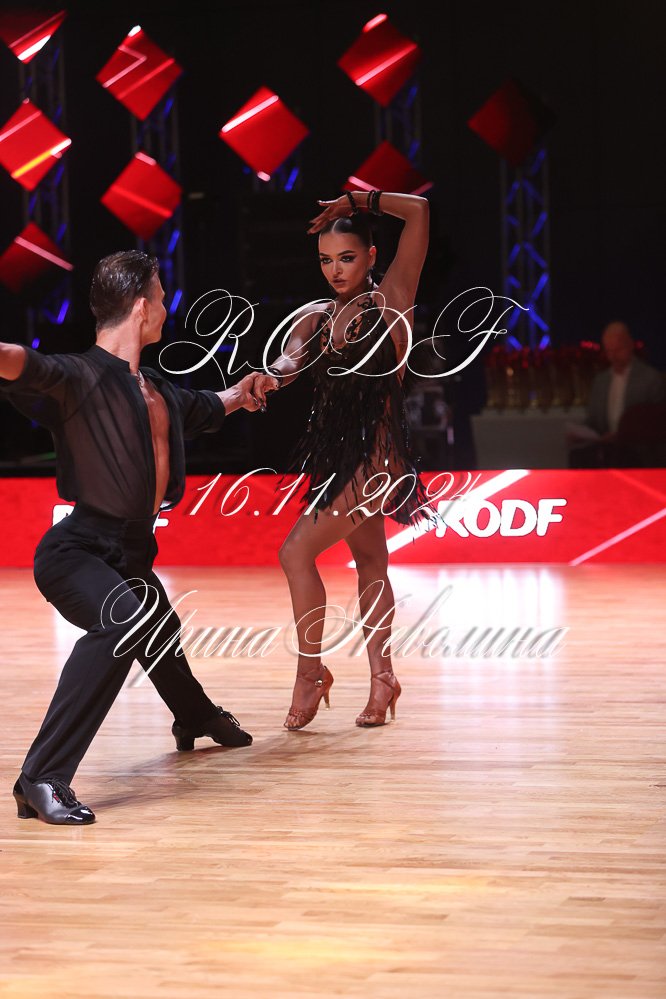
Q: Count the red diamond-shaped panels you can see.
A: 9